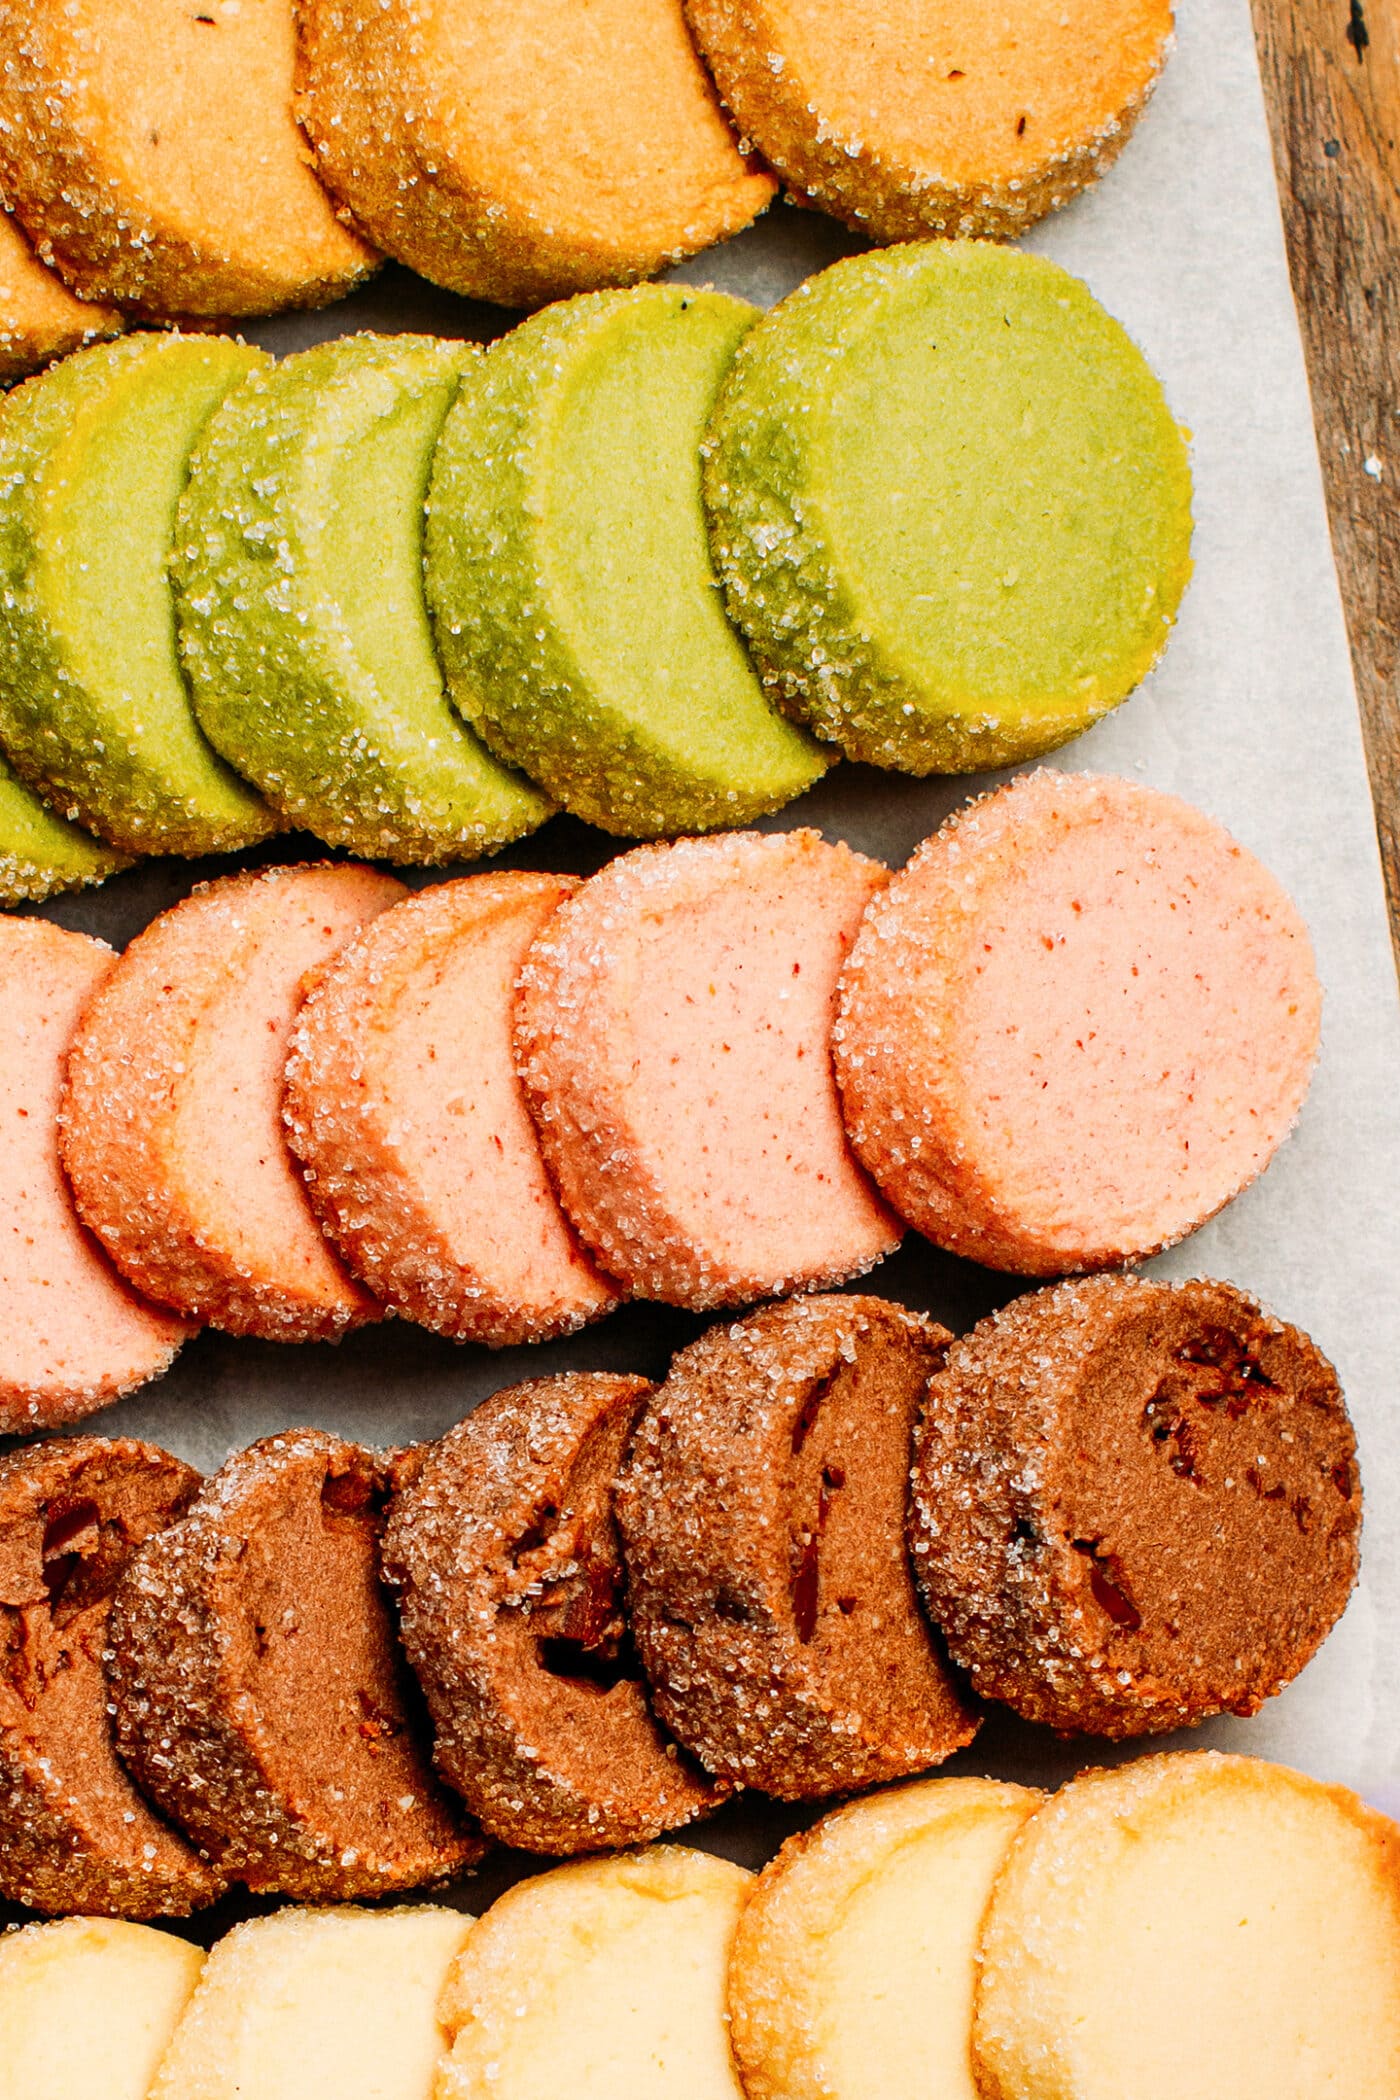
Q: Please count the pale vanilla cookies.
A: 5